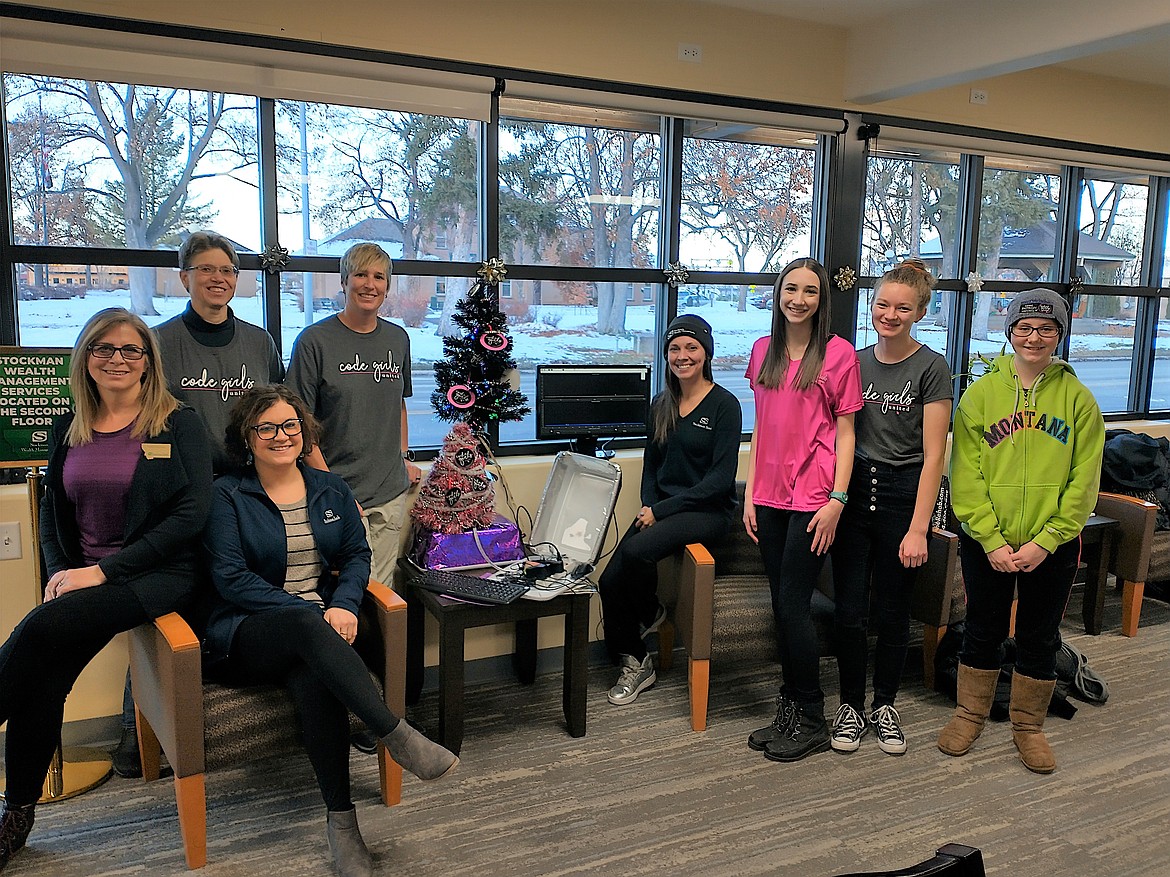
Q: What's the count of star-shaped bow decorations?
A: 6